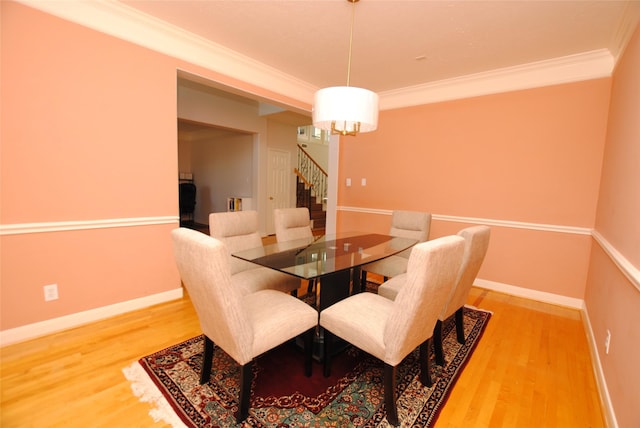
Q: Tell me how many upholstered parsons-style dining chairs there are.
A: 6